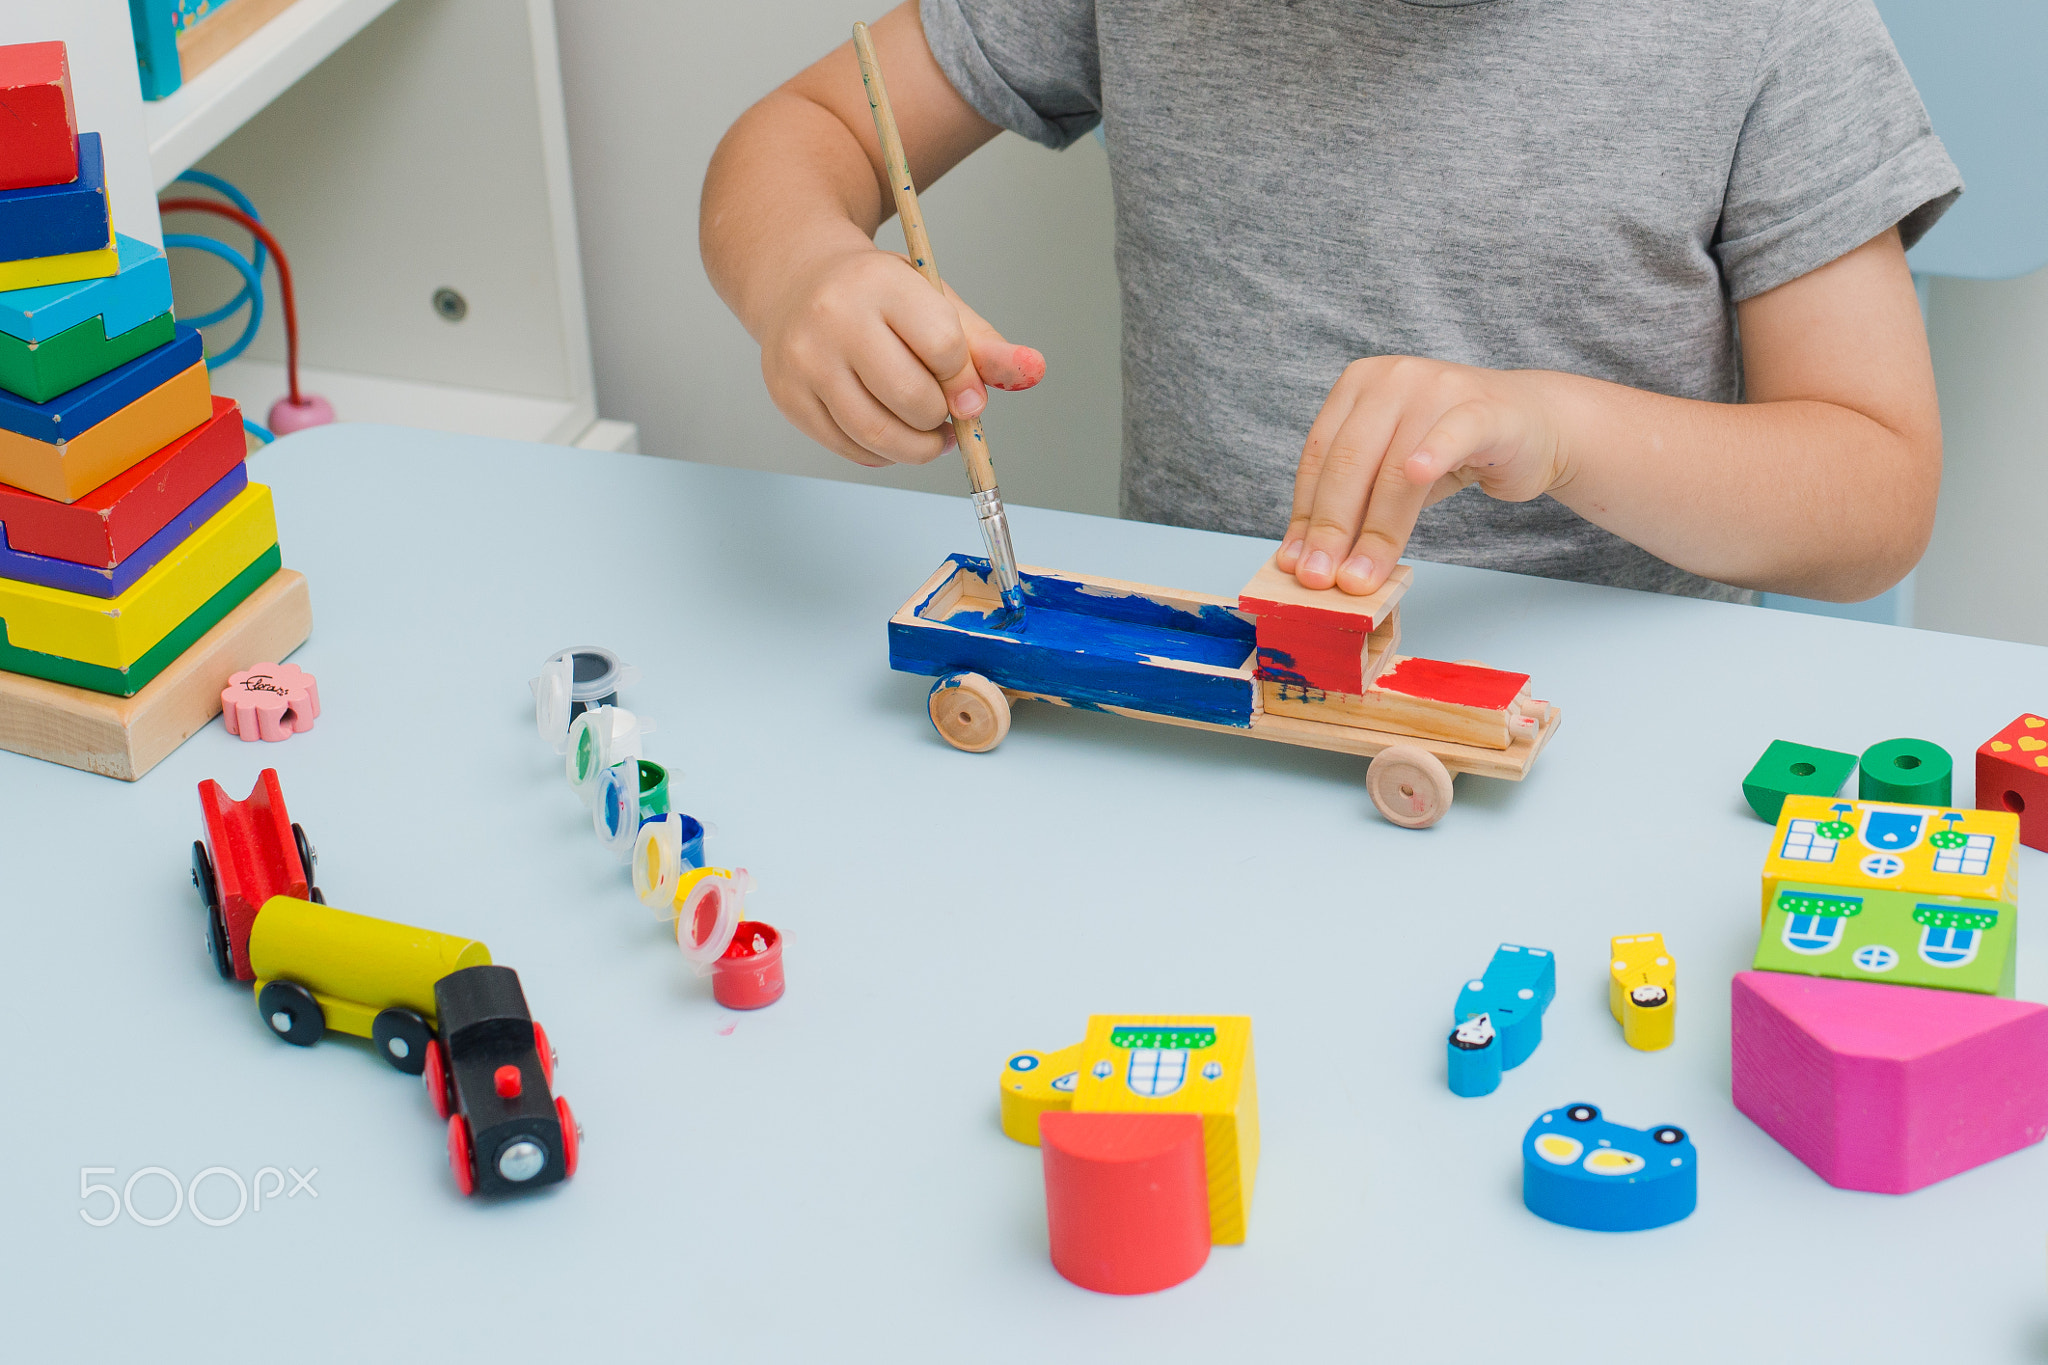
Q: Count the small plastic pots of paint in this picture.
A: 6